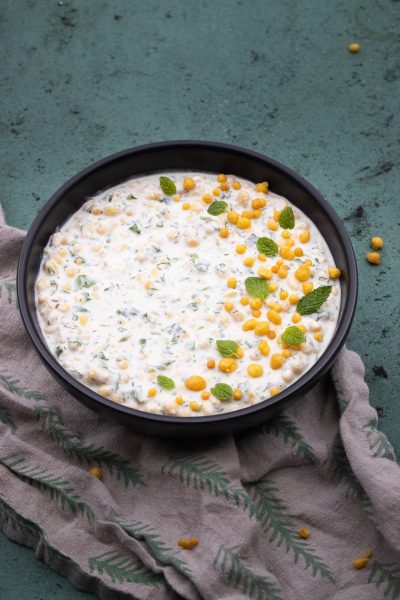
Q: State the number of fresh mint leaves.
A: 10